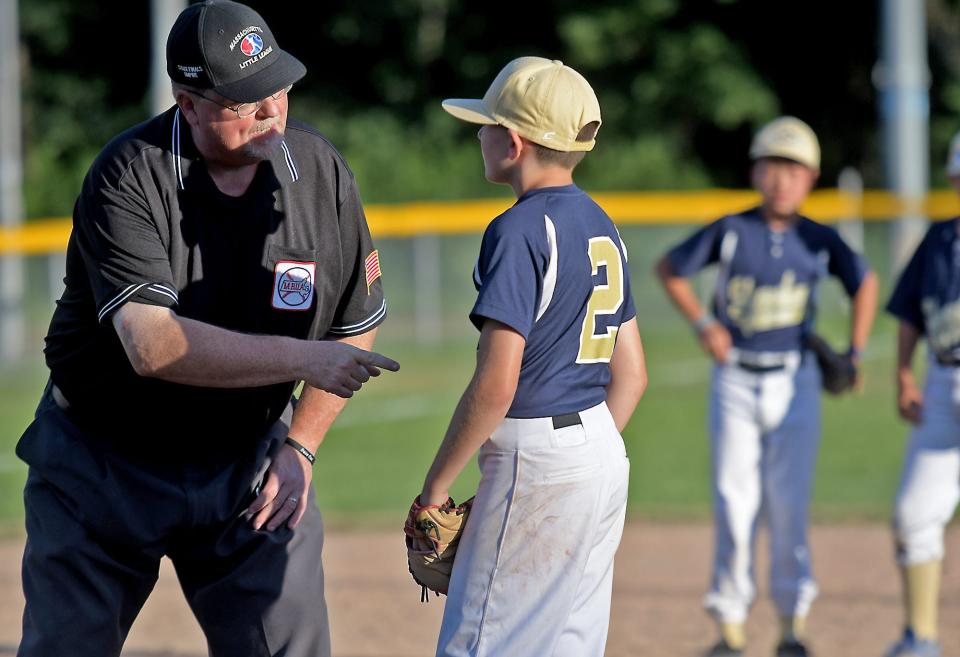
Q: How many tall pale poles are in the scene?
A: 3